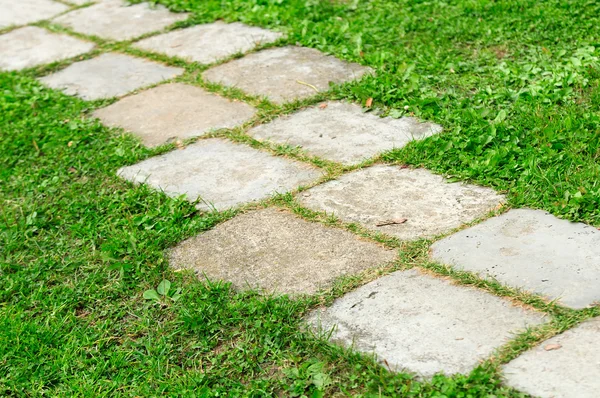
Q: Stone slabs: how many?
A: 15